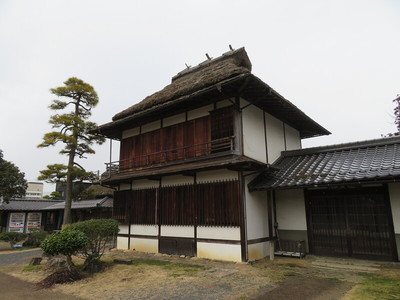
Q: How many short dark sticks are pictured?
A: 3